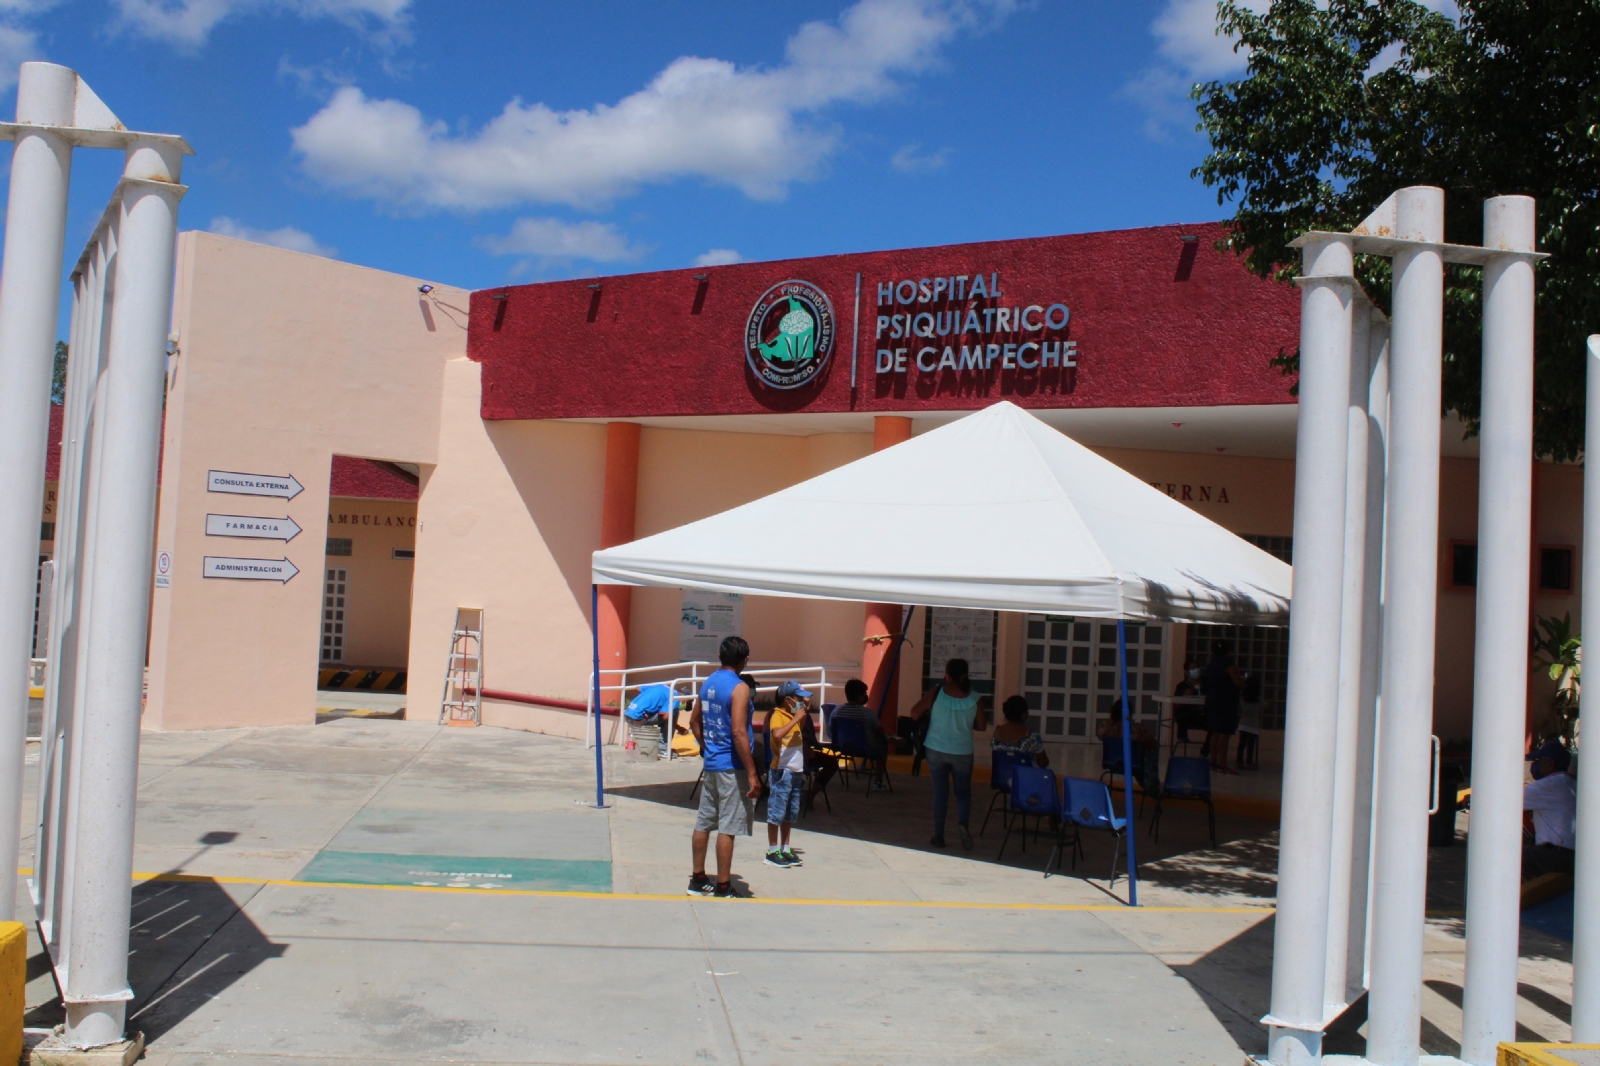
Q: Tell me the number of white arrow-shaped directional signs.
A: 3